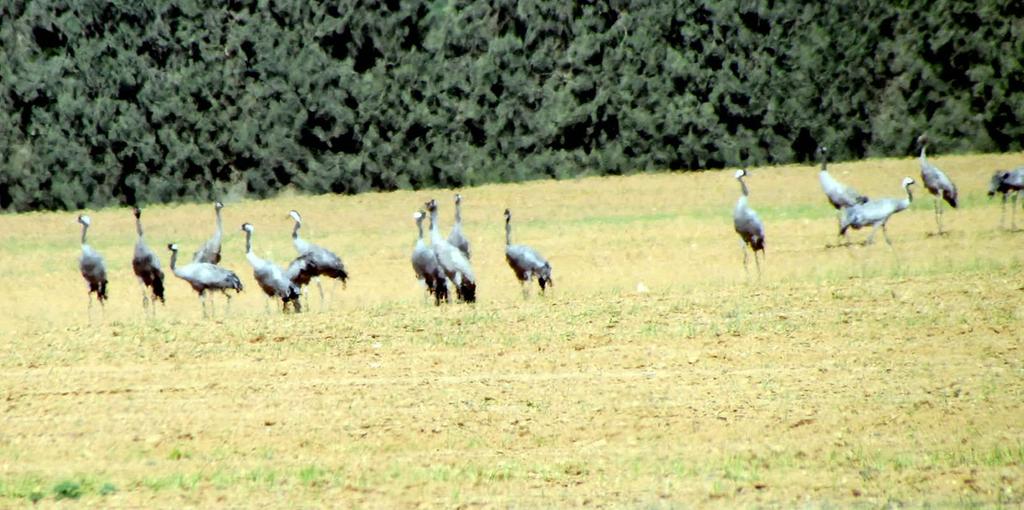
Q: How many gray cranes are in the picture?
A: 15